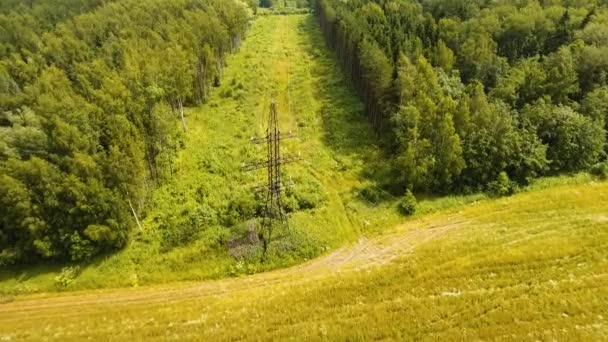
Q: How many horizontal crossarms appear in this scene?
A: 3